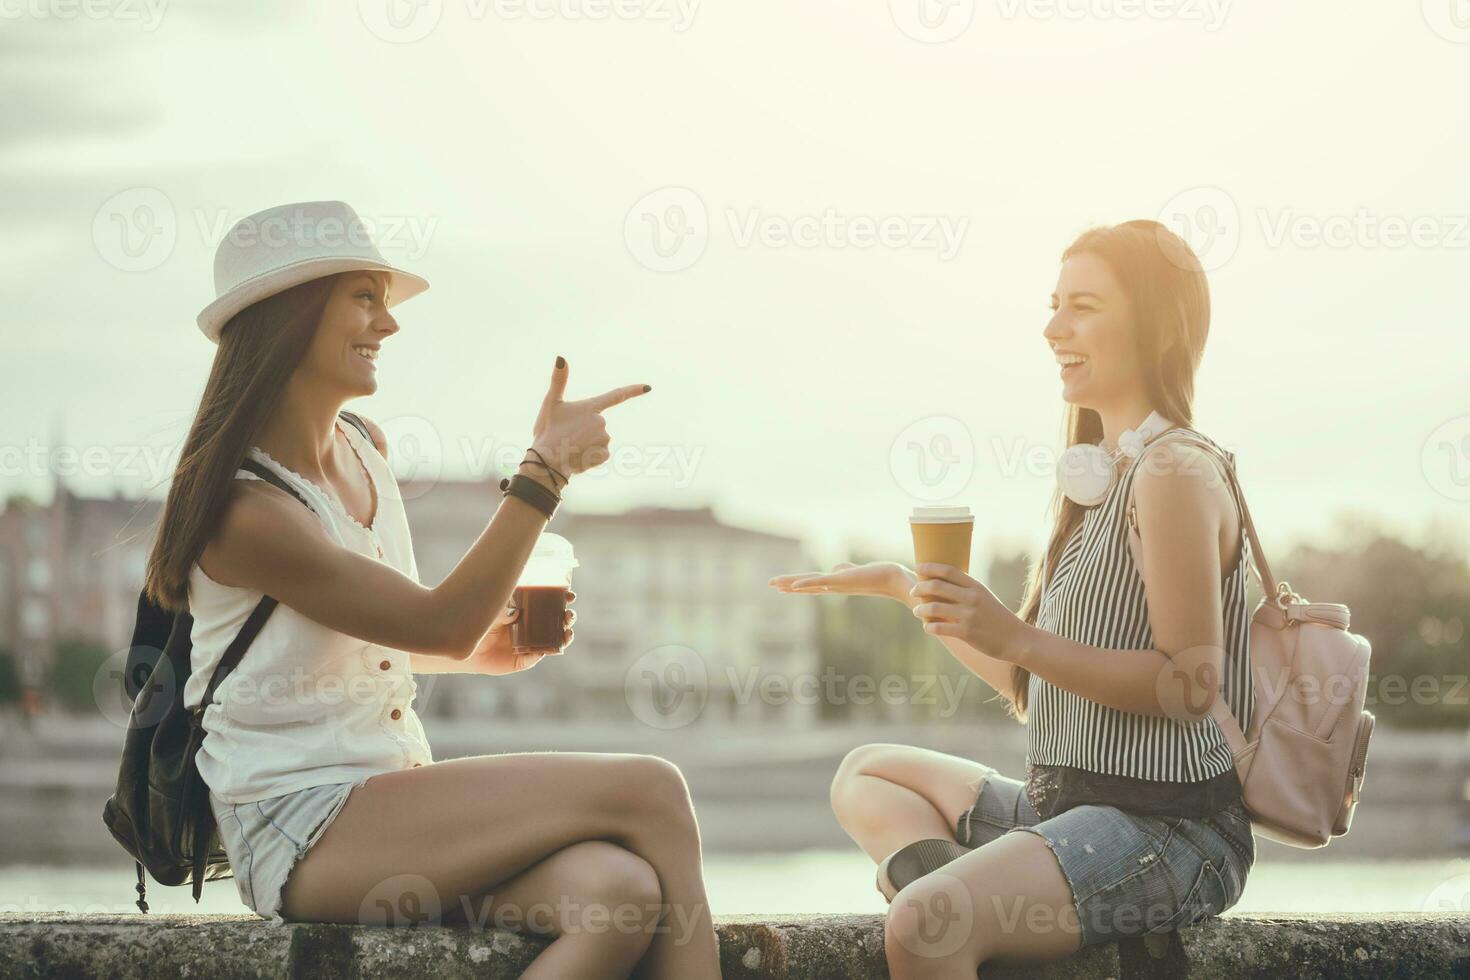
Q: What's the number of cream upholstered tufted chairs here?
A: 0